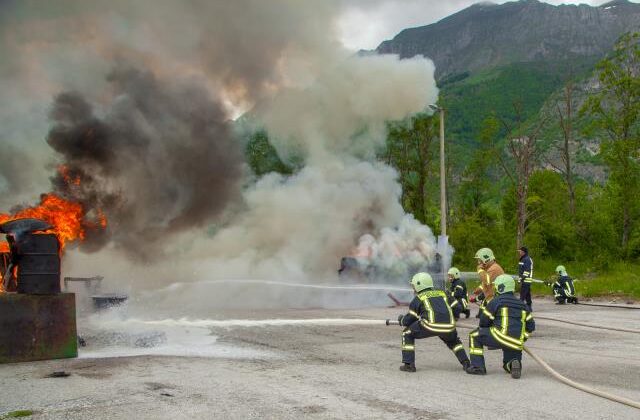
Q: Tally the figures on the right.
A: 6